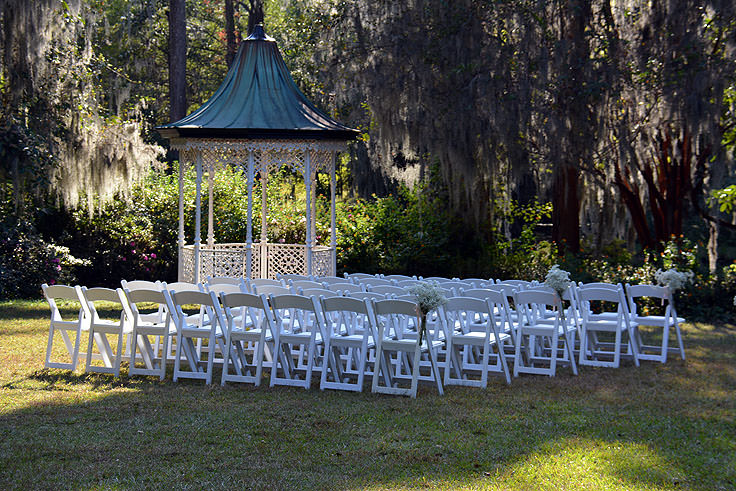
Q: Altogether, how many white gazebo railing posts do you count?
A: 8